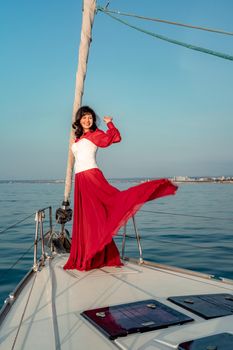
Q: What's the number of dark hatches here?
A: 3